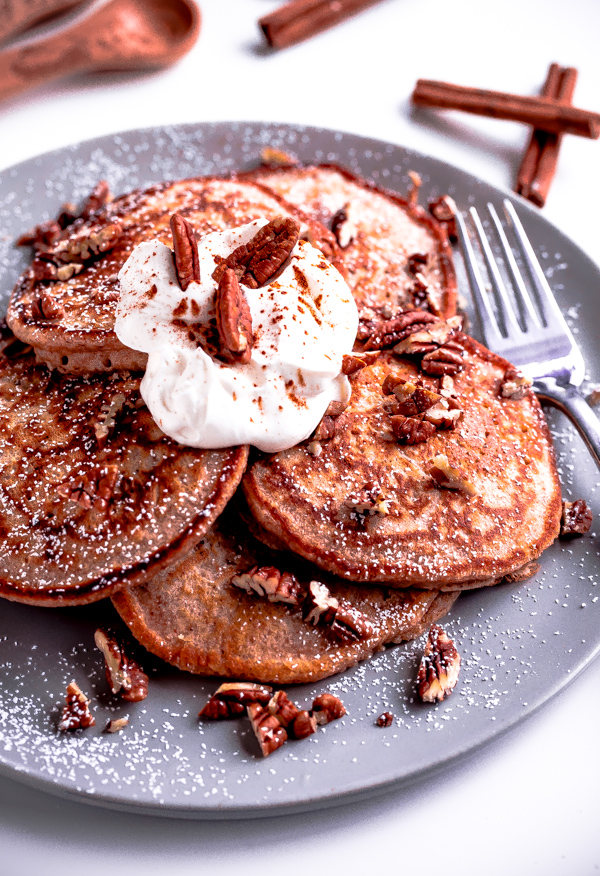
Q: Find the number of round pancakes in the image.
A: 5